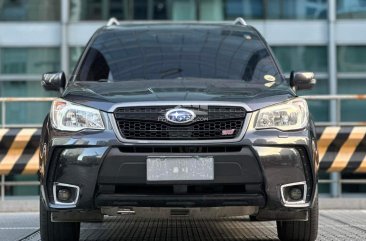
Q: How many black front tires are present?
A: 2